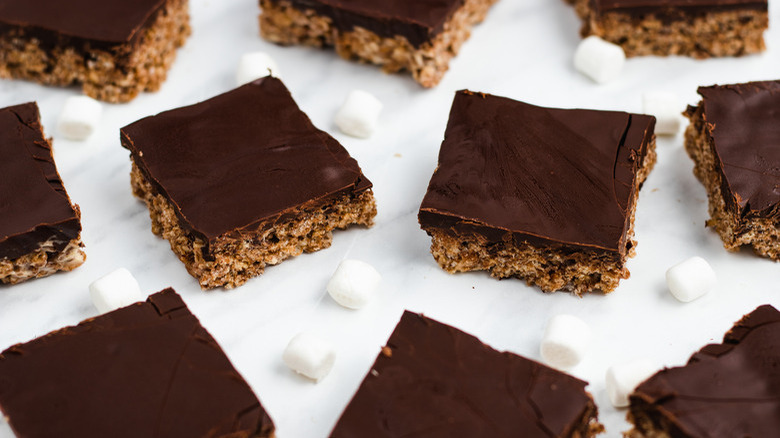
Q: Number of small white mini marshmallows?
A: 11